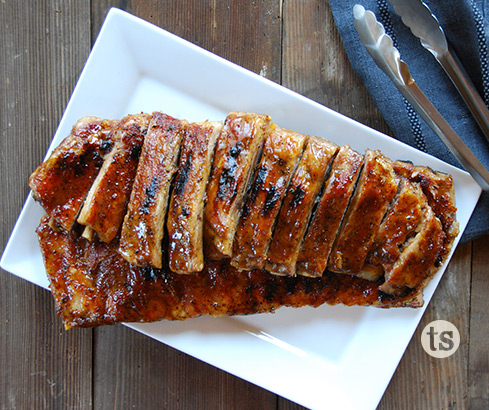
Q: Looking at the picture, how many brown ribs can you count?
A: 11